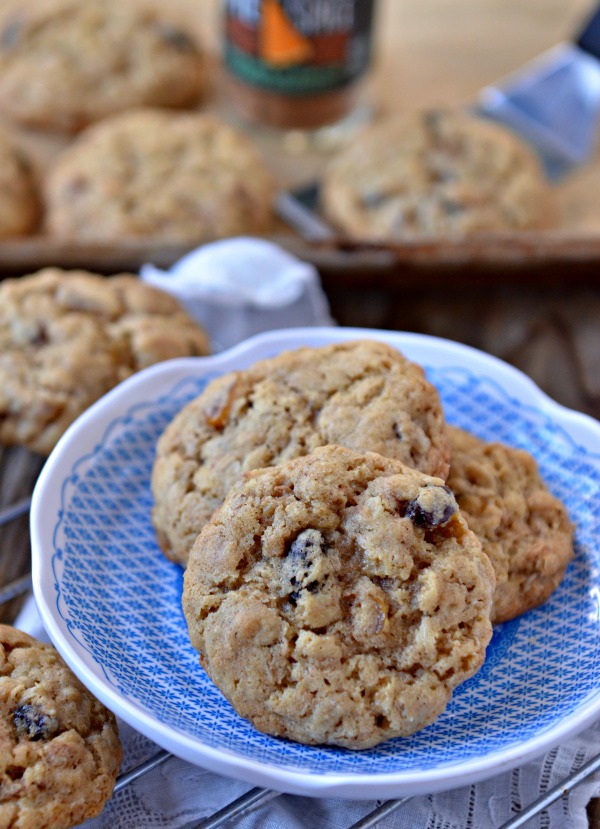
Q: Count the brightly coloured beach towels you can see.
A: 0